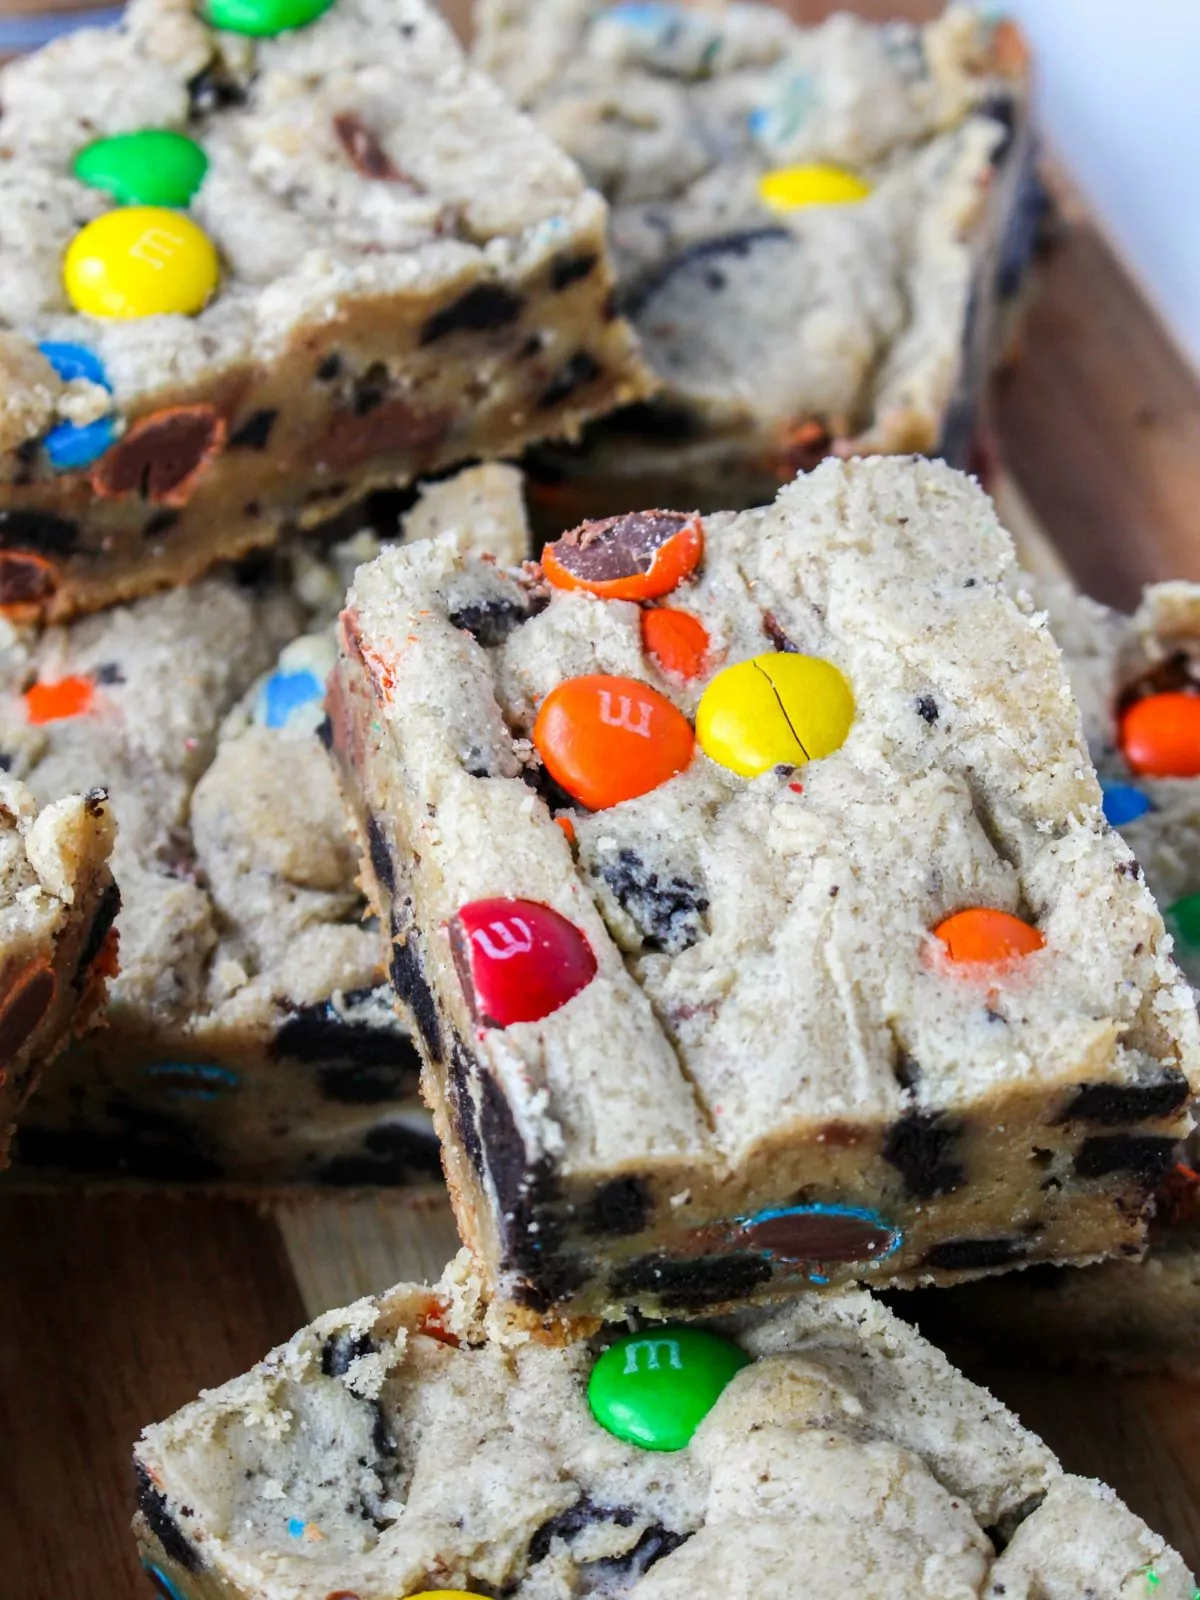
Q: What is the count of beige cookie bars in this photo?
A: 7